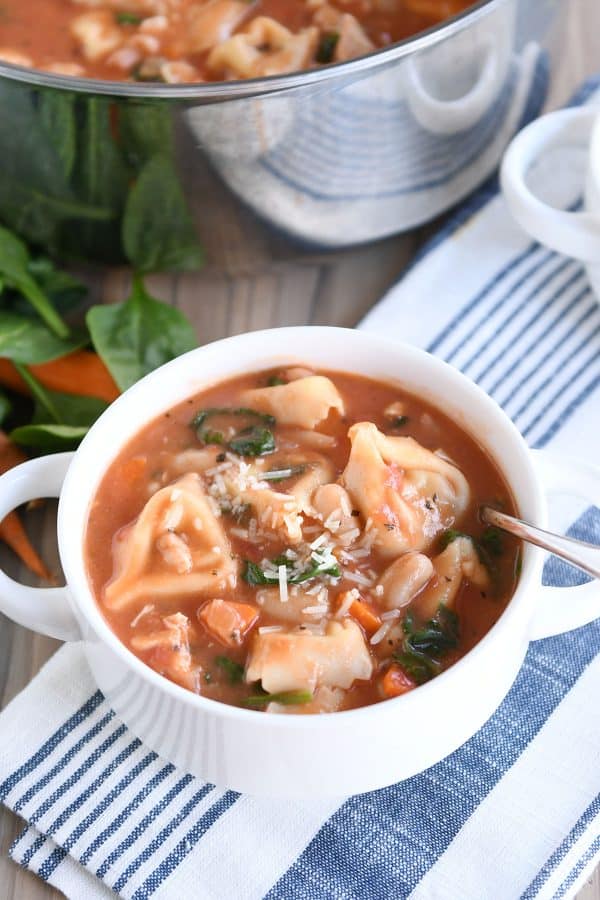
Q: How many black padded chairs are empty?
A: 0